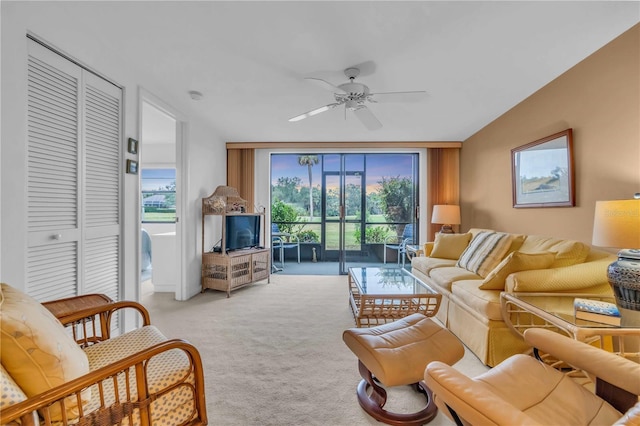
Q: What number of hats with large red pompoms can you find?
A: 0